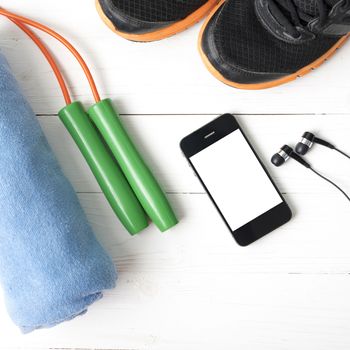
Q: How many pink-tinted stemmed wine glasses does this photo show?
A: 0